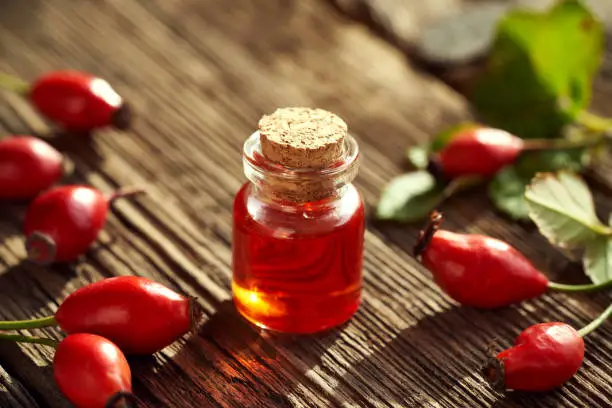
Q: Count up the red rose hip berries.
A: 8